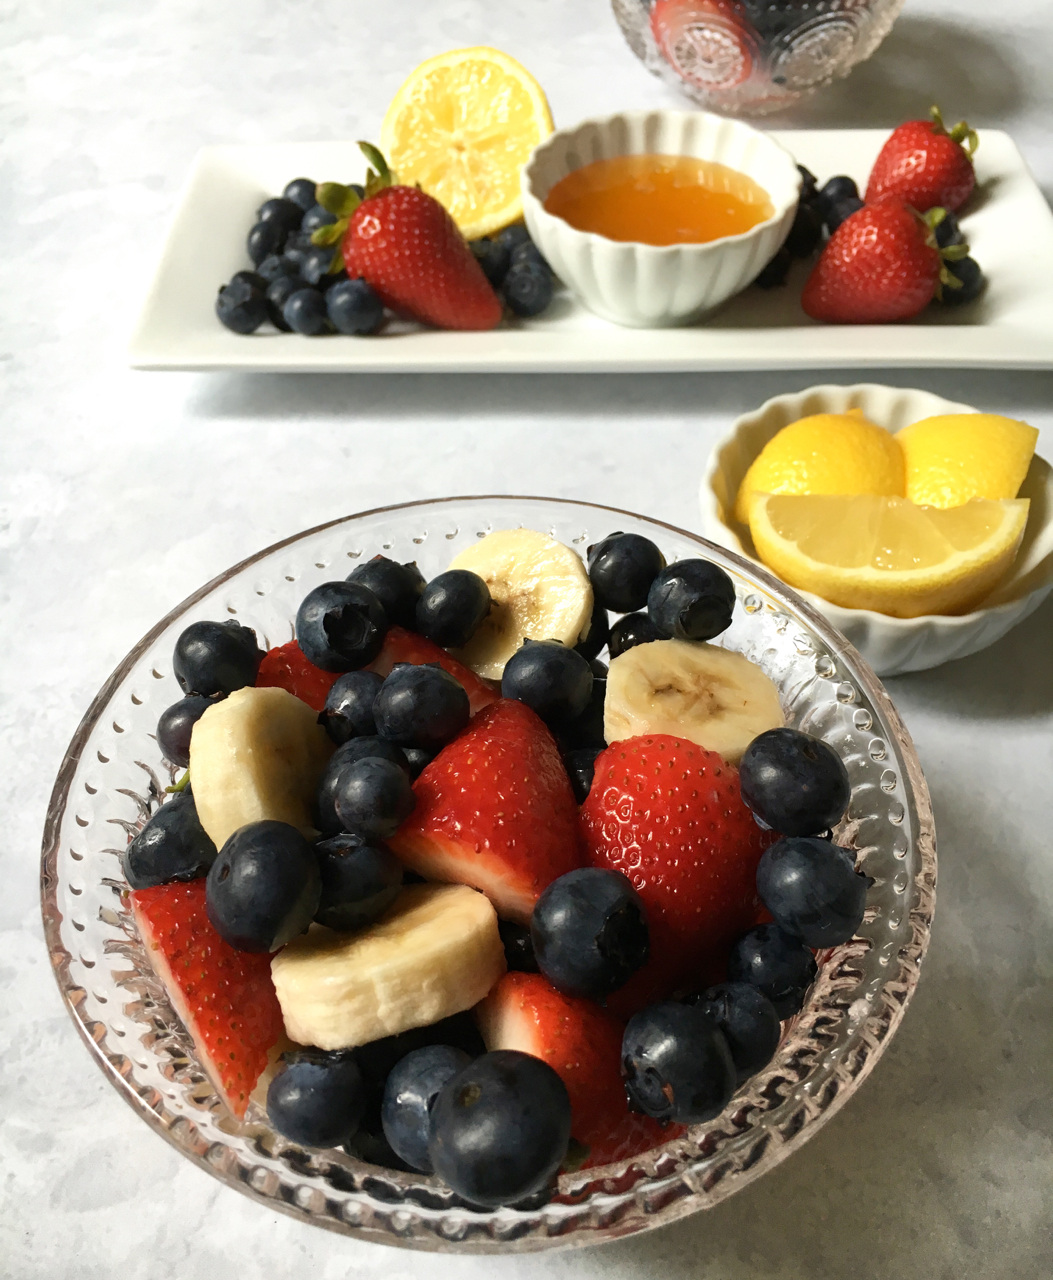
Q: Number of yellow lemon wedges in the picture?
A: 3